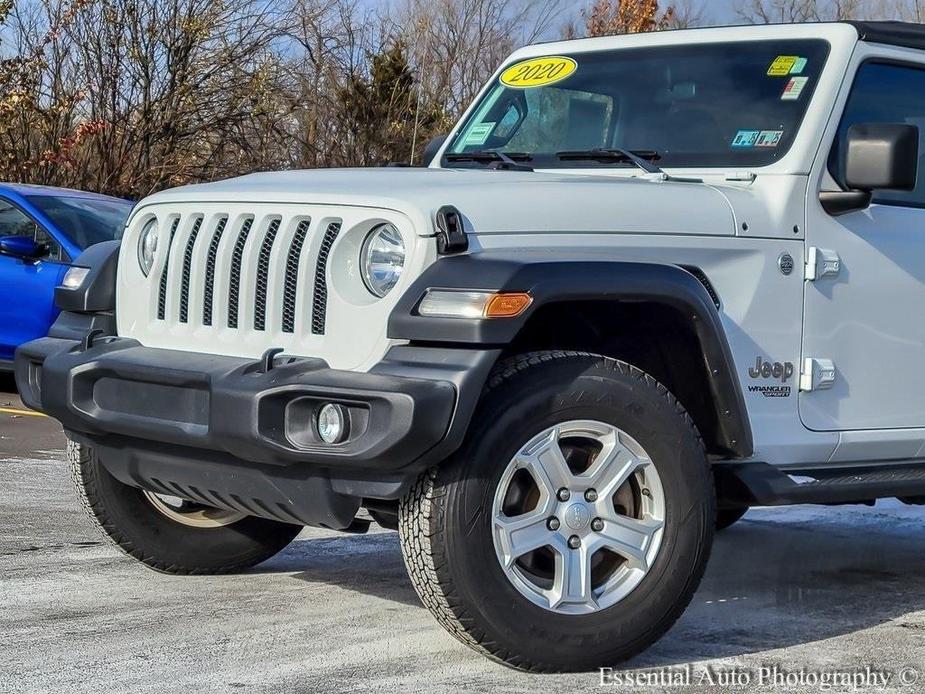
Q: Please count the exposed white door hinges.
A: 2